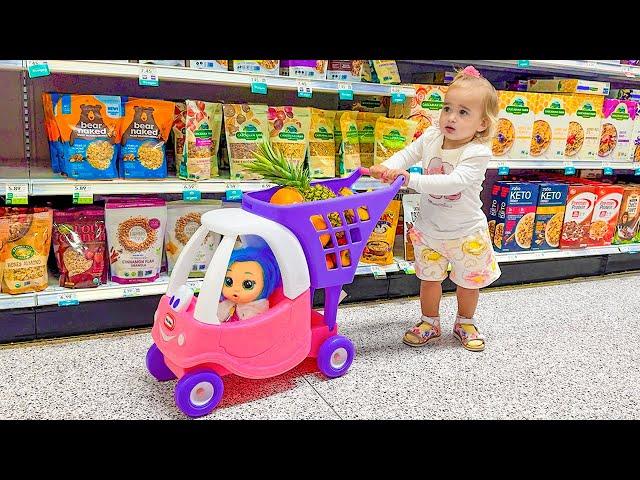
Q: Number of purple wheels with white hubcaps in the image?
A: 2